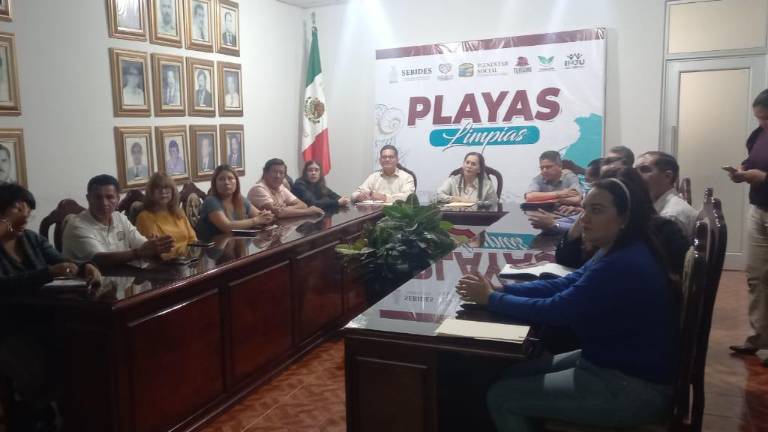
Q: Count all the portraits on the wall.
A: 15